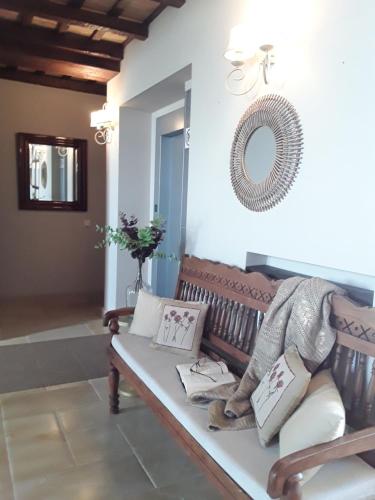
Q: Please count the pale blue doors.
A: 1